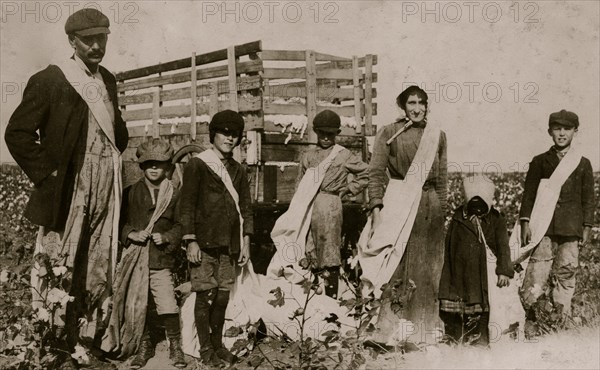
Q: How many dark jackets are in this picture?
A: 5